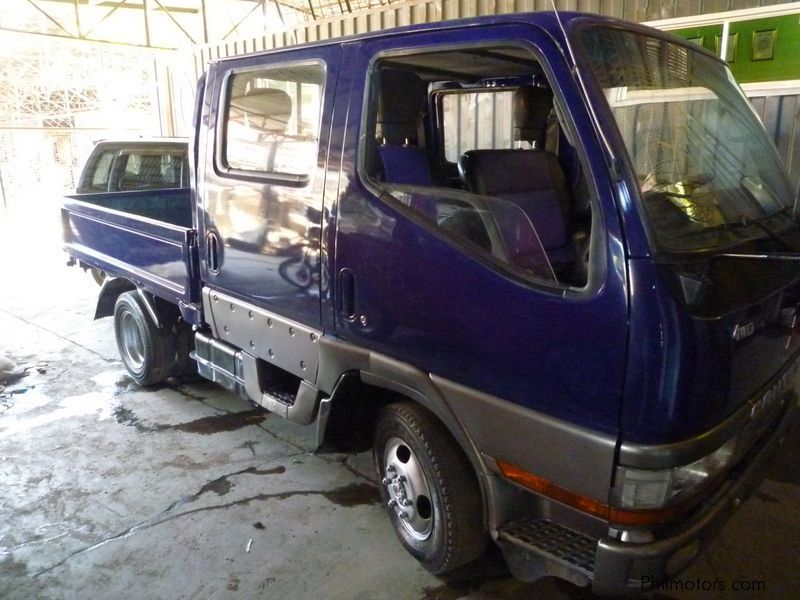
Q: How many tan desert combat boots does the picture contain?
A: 0